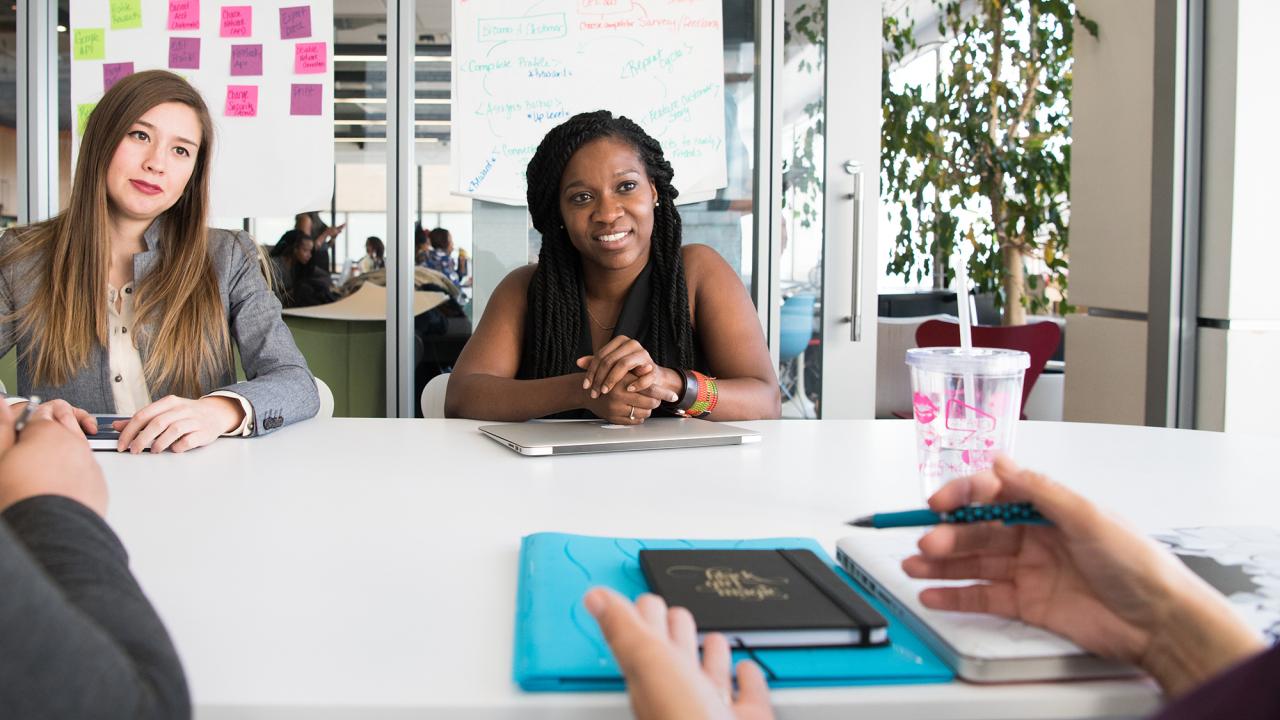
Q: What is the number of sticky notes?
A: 12